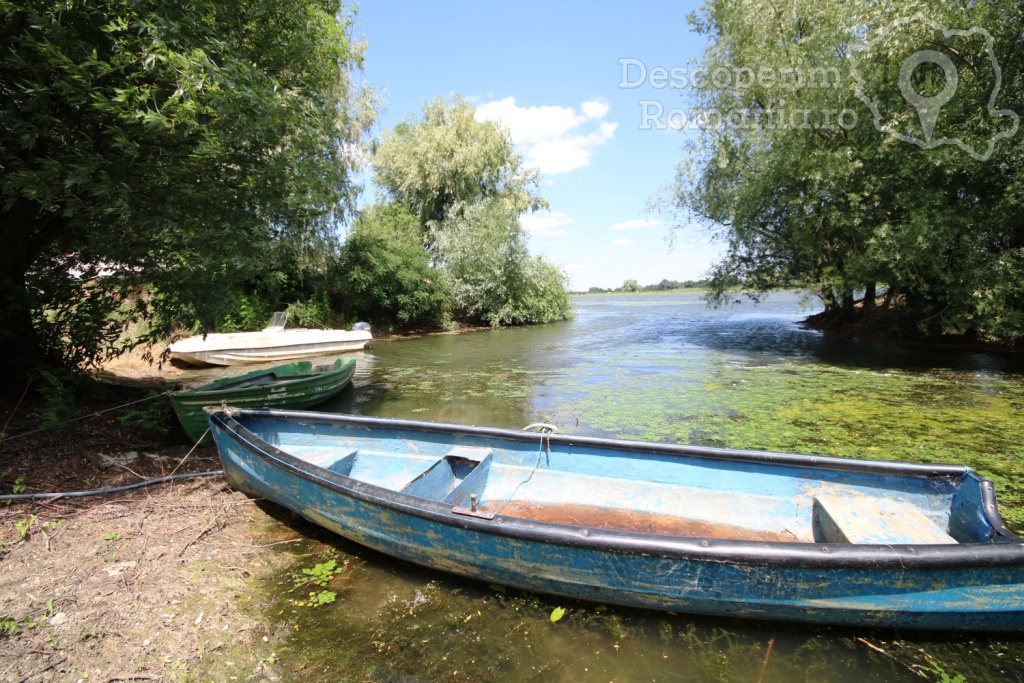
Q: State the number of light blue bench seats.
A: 3